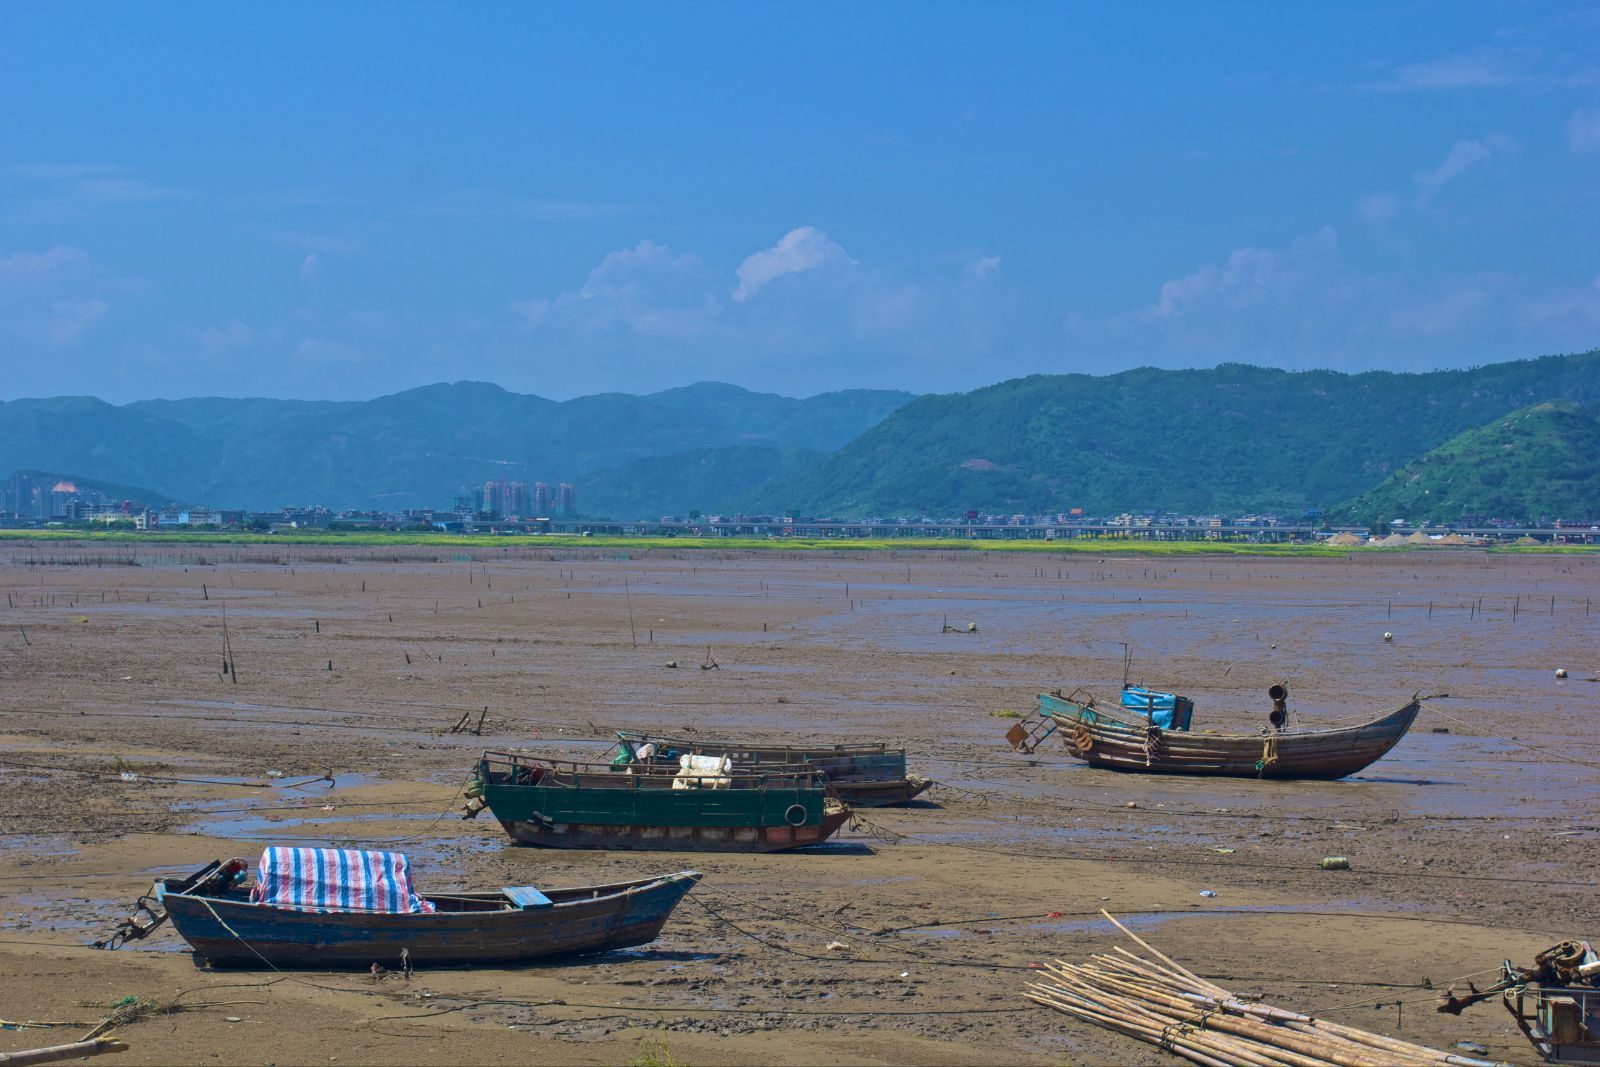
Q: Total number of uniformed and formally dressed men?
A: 0